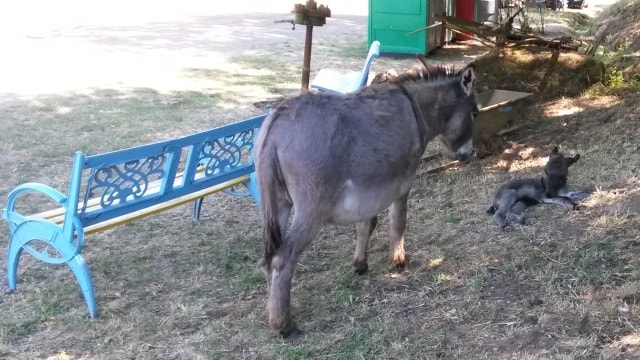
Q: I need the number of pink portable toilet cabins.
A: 0